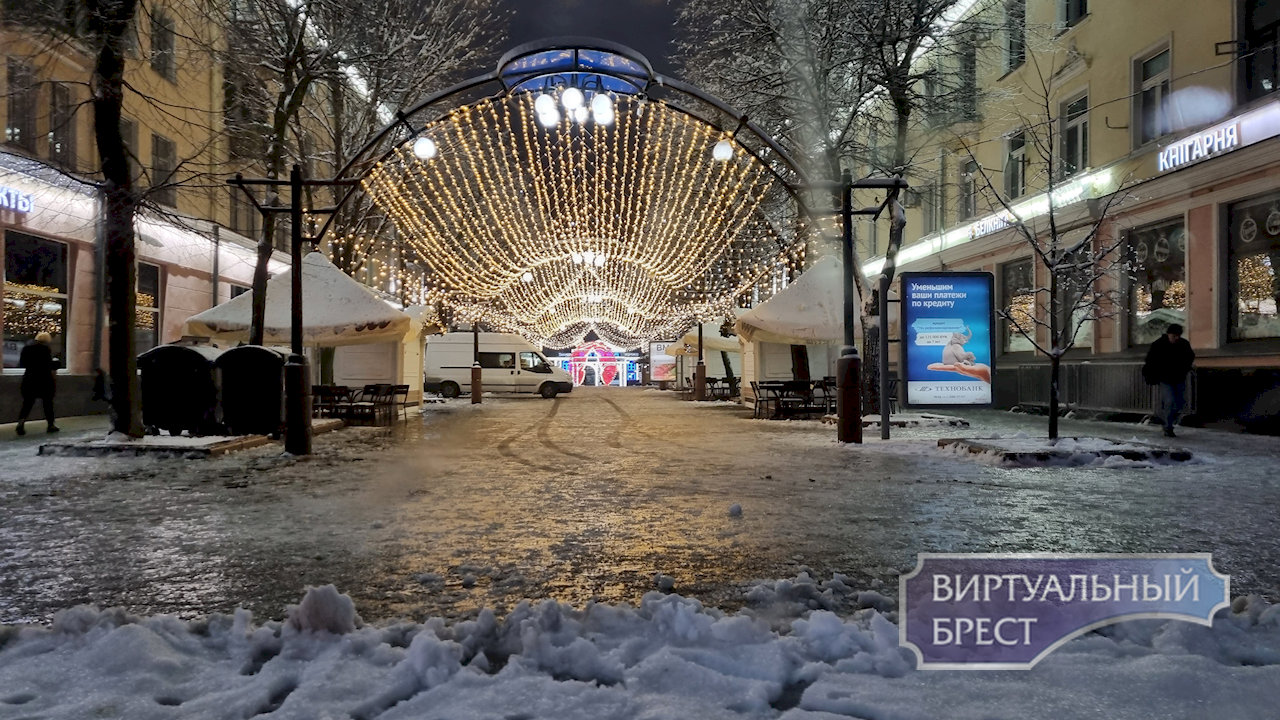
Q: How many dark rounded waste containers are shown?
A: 2